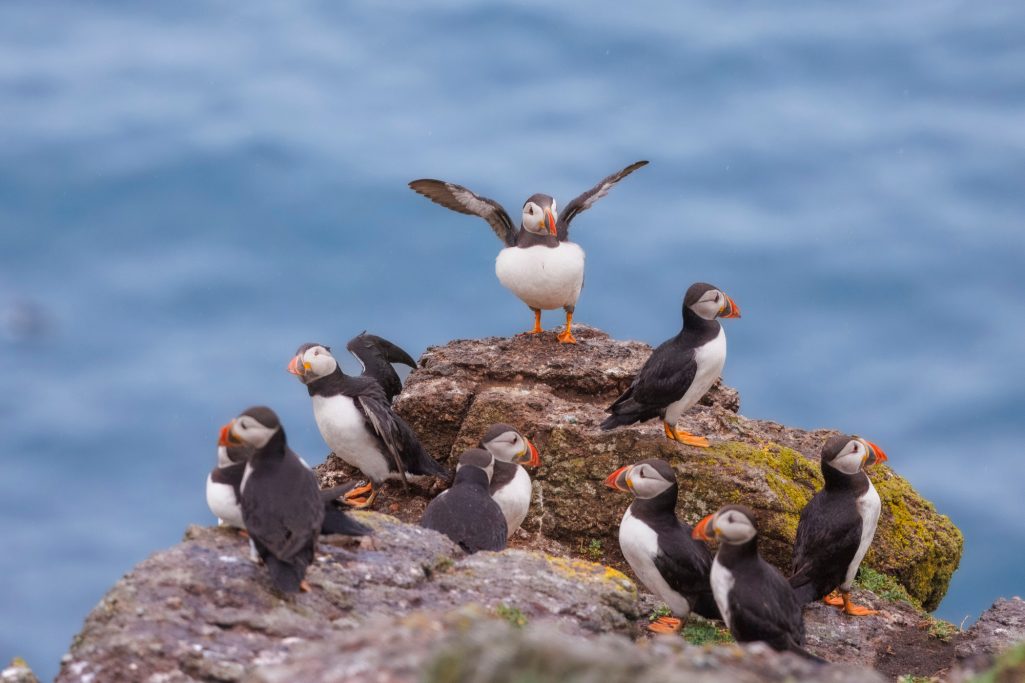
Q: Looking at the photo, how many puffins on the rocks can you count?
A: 10